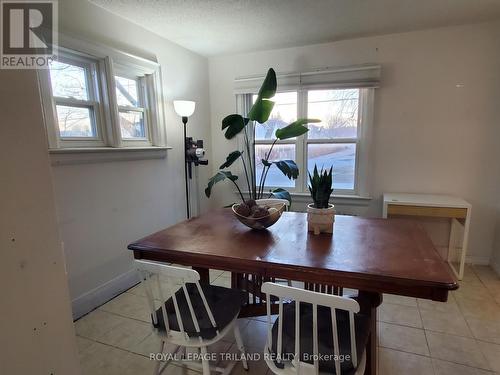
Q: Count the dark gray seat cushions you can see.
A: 2